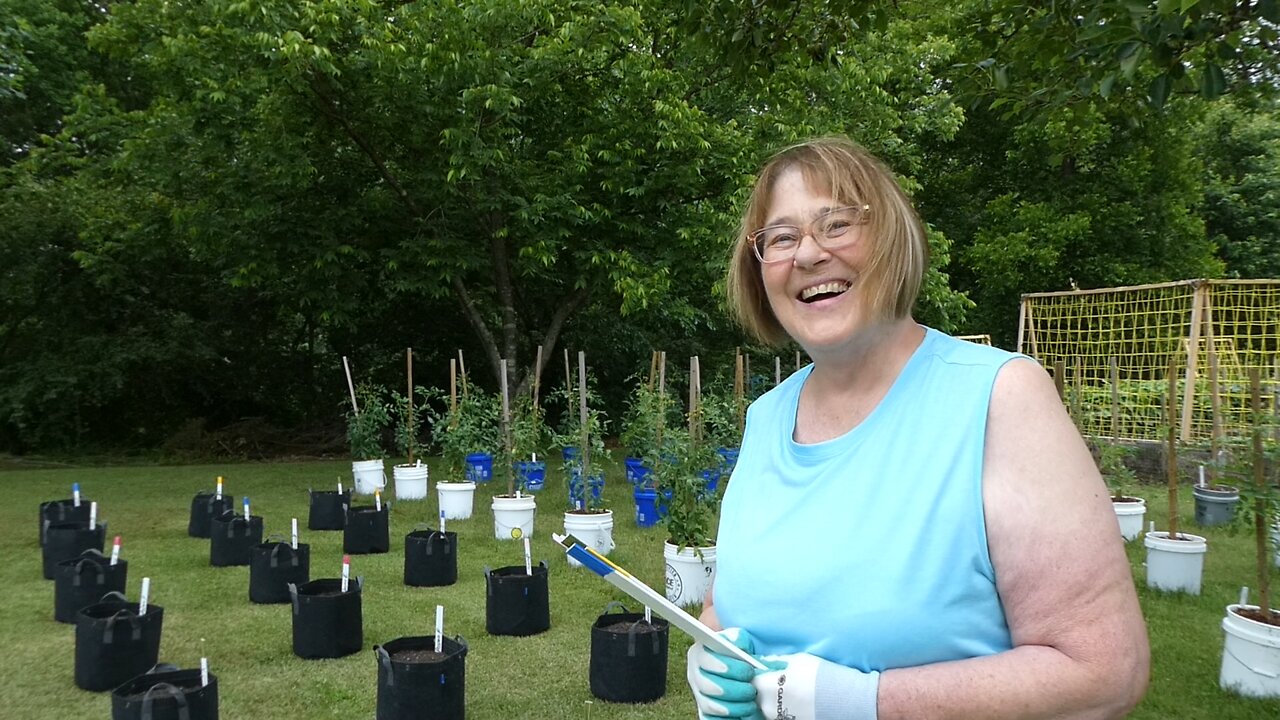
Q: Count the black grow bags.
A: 15